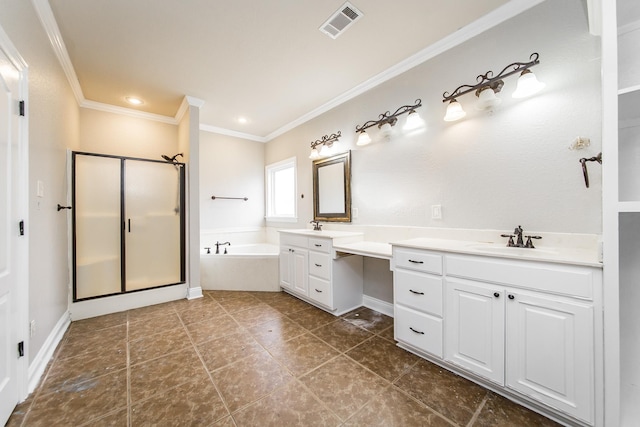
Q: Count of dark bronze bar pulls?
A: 6